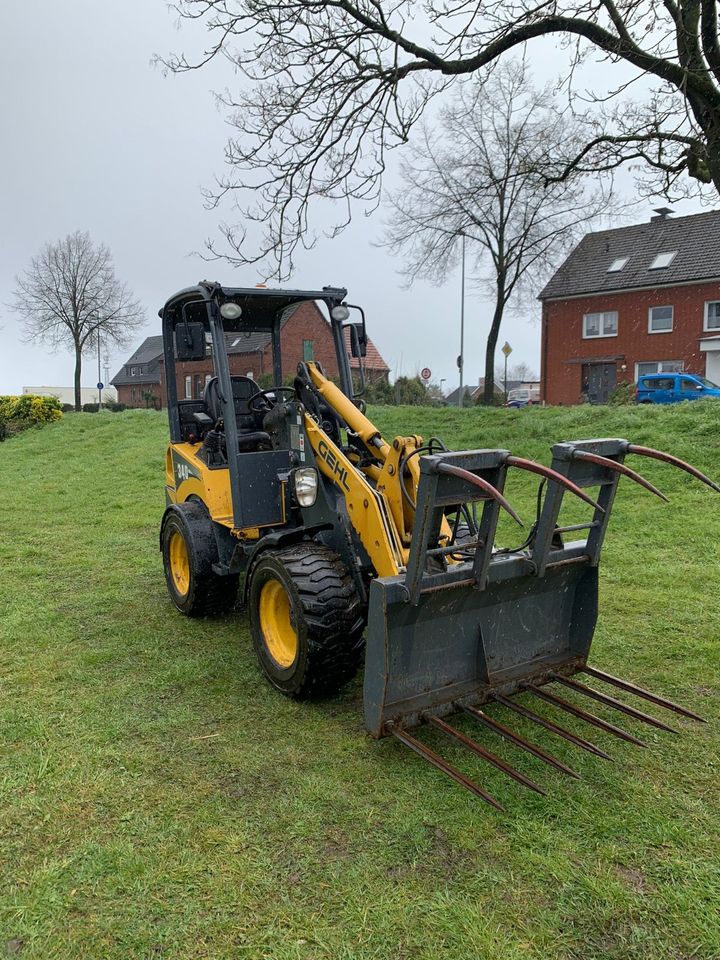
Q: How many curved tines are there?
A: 4